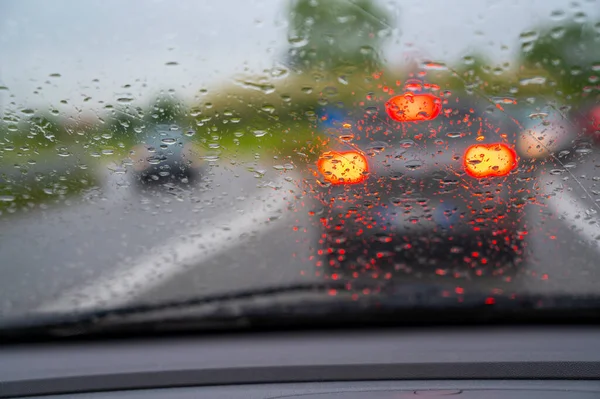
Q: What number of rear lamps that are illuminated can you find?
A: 3